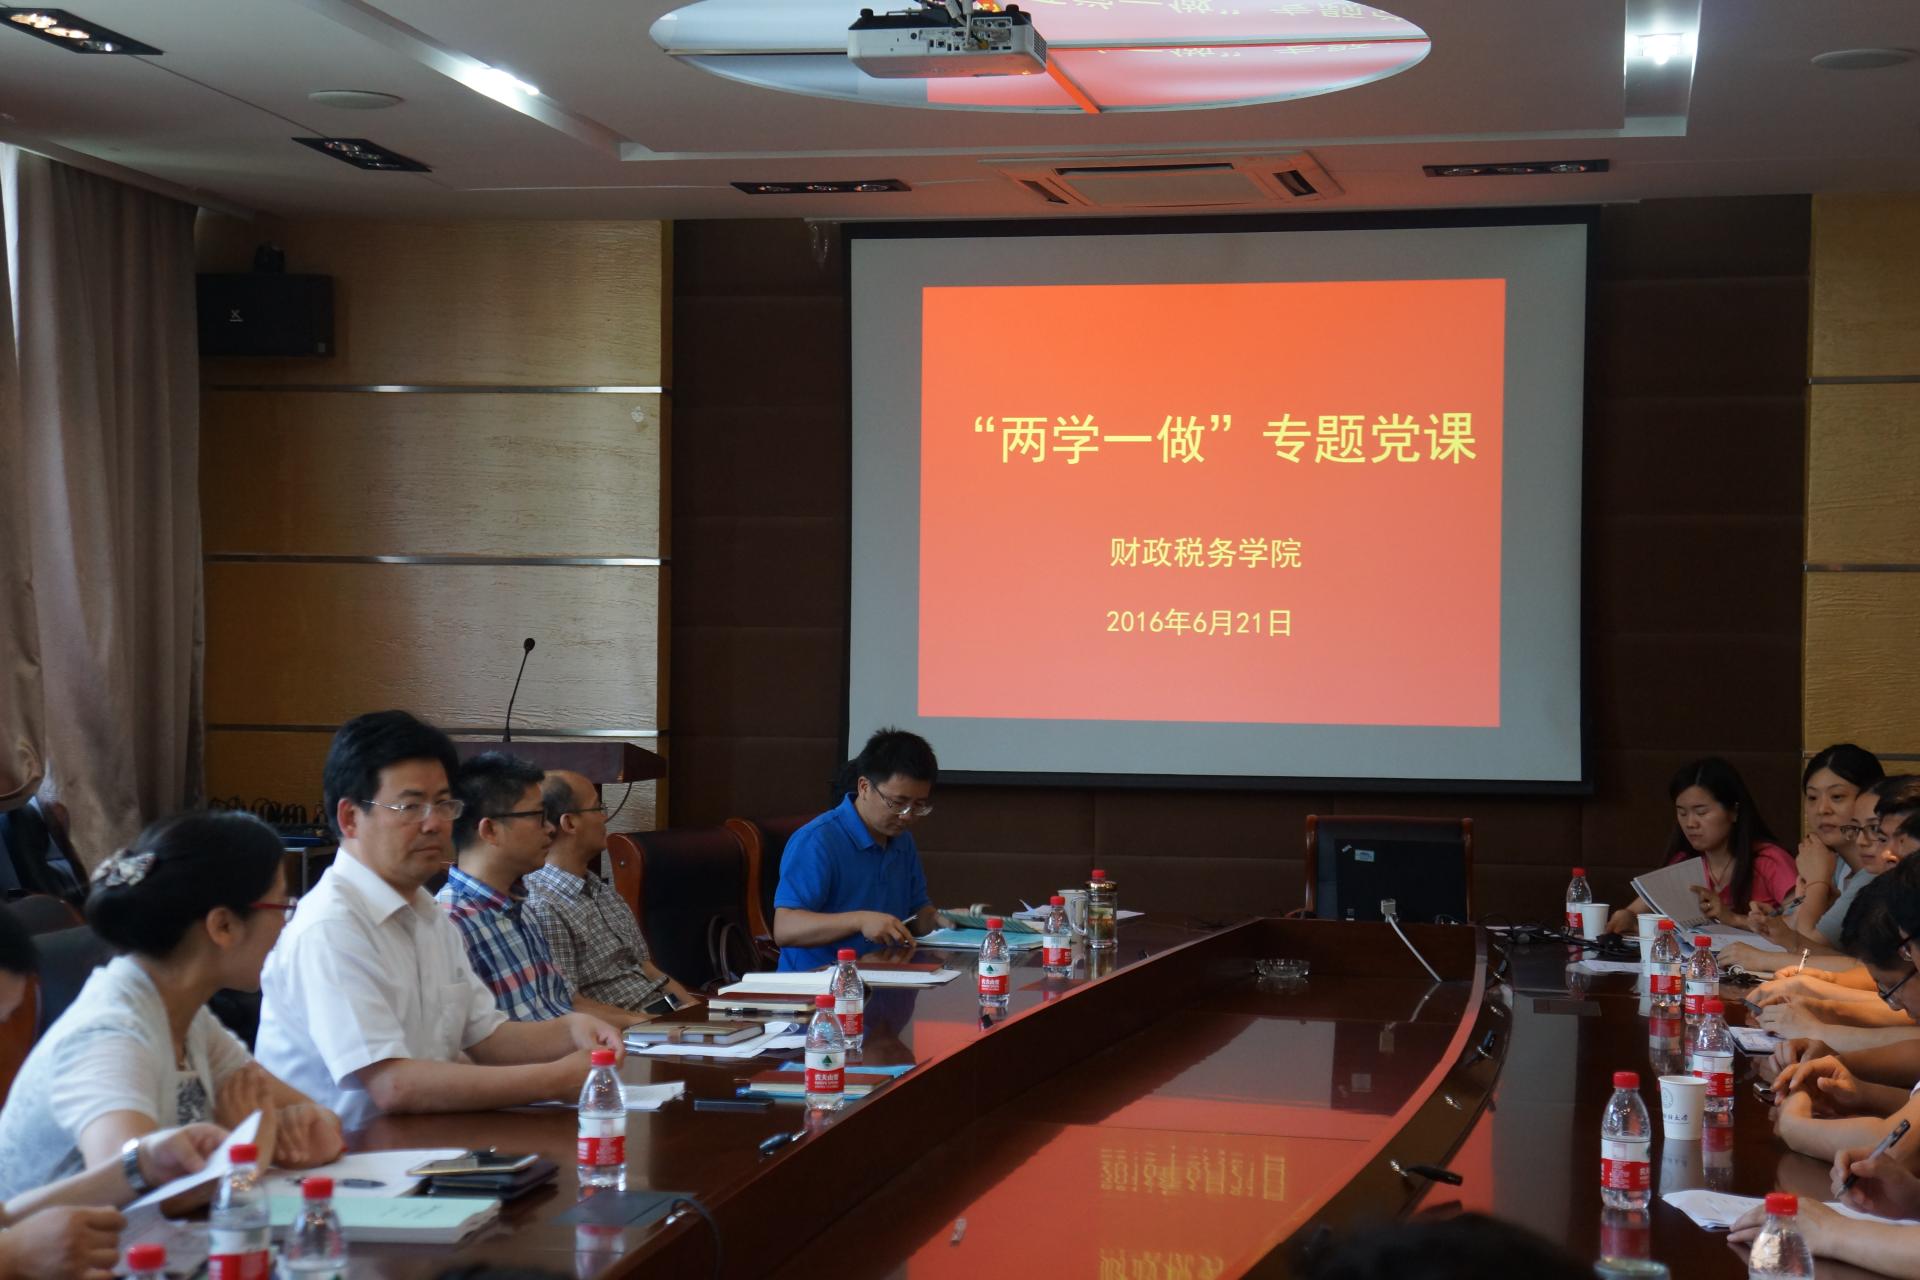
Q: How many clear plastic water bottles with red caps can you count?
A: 15